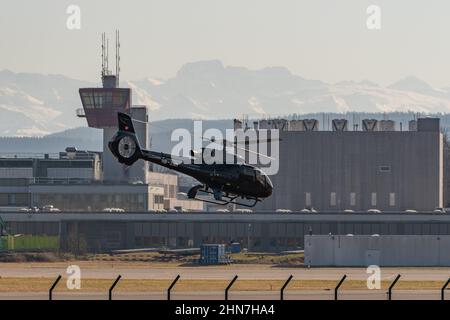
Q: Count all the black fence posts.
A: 8